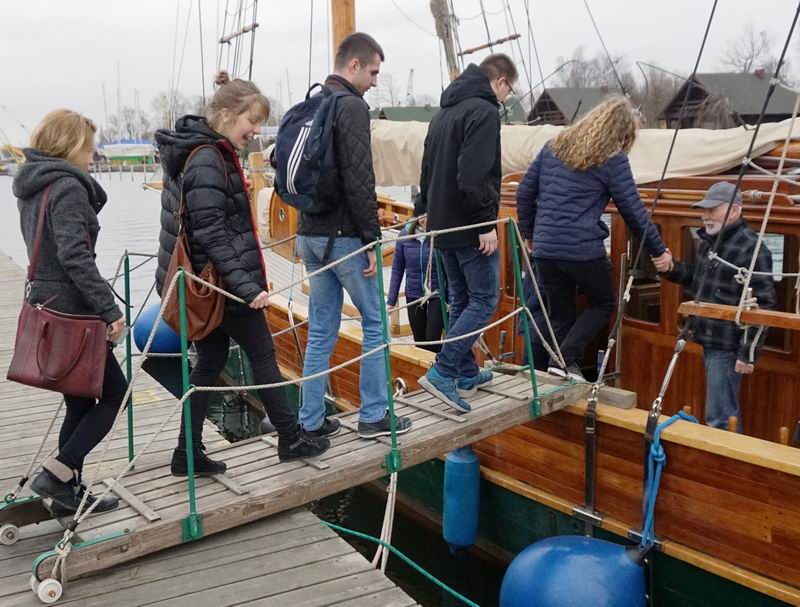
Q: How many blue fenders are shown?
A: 3